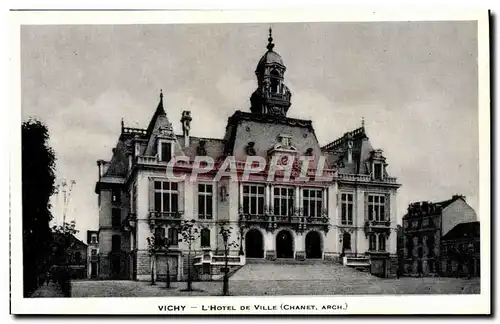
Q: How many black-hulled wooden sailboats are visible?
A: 0